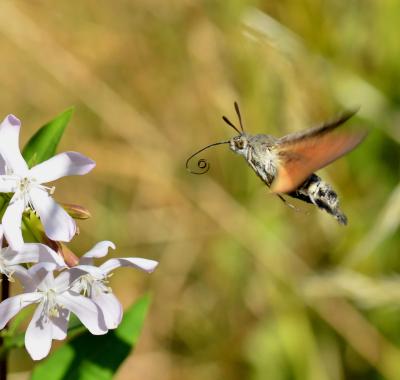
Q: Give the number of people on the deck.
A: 0